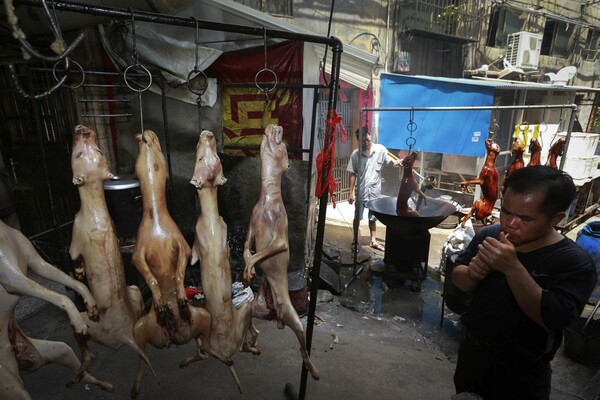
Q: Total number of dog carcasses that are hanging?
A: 10